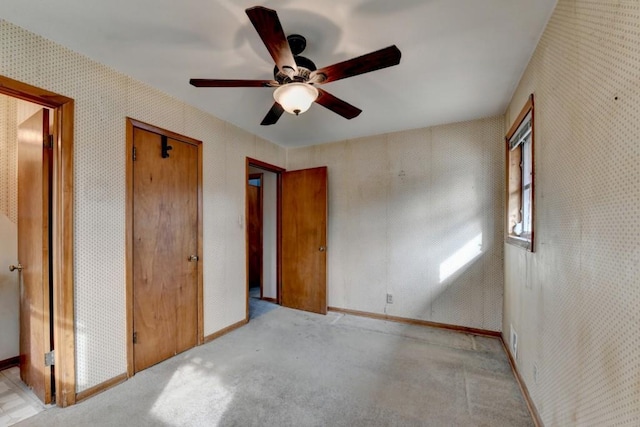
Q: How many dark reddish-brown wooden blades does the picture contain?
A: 5